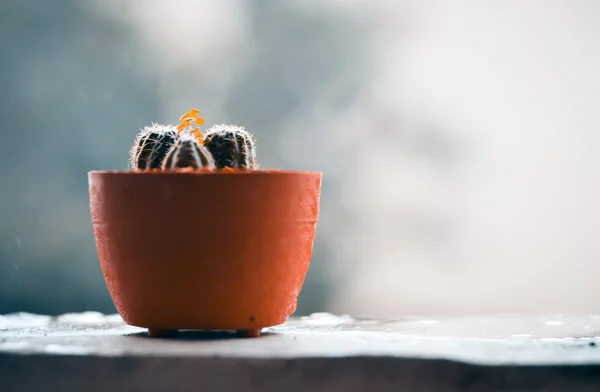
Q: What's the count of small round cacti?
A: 3